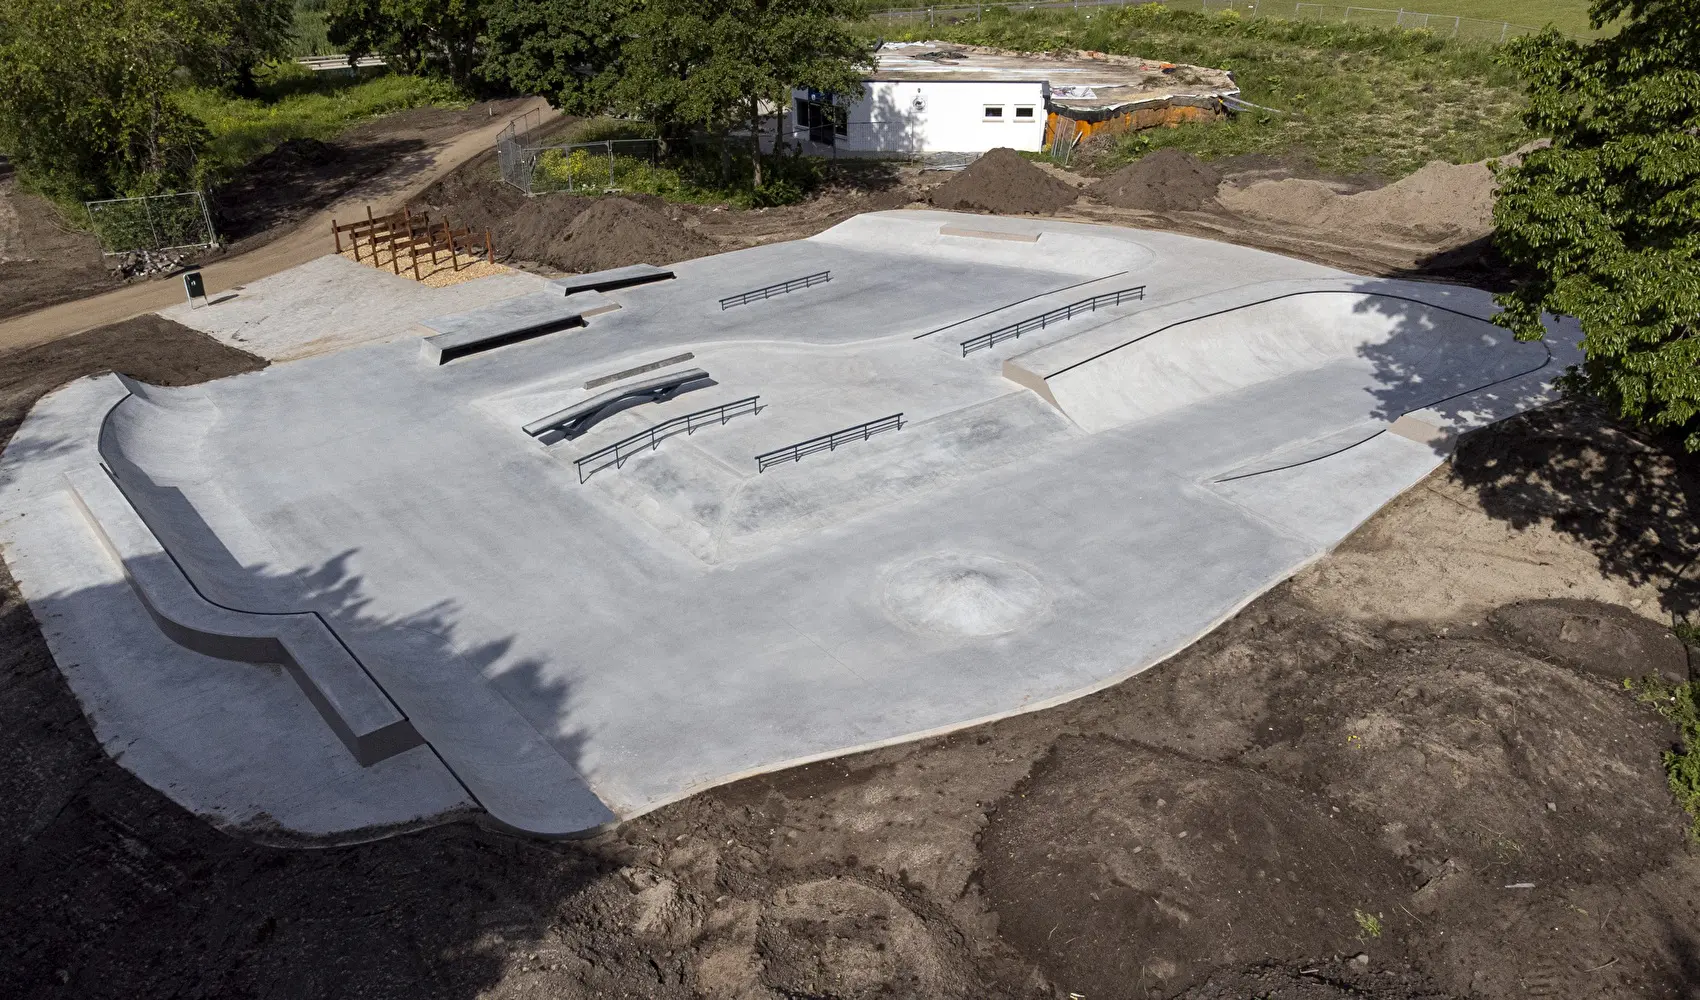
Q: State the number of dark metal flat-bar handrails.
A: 4